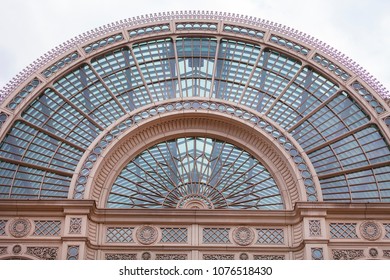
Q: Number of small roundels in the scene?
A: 4